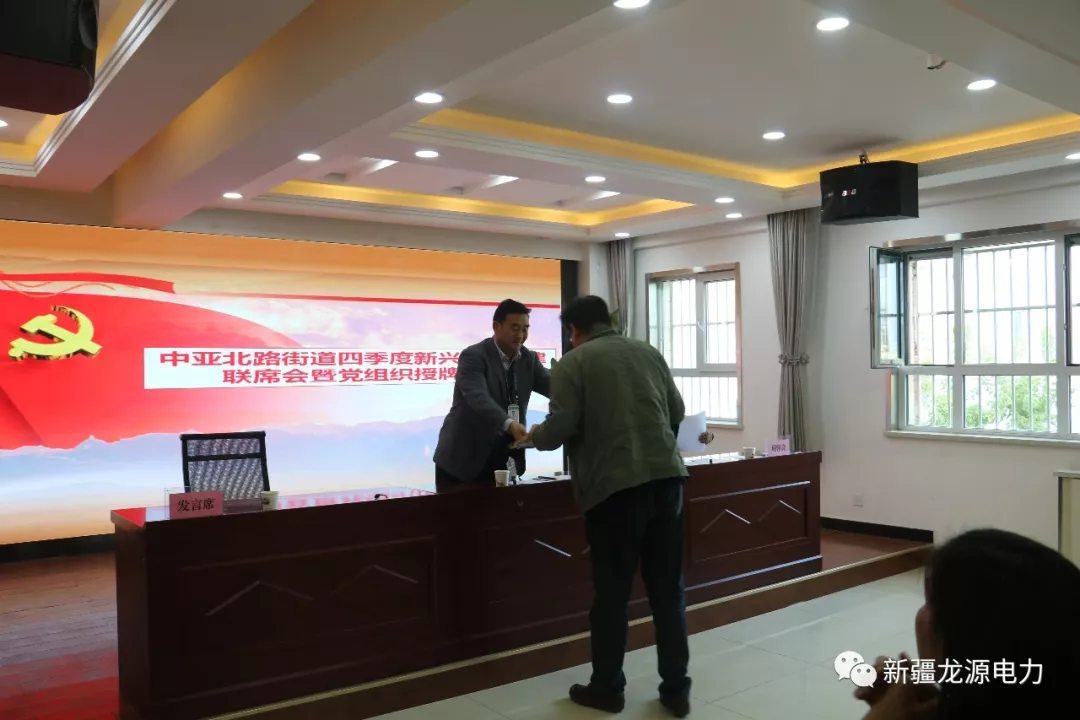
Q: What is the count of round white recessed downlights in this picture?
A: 15